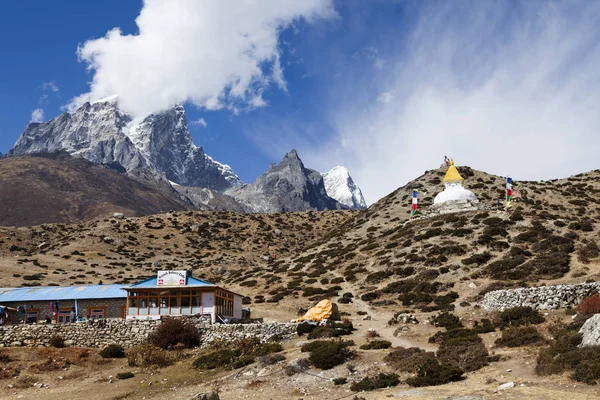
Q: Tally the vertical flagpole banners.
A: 2